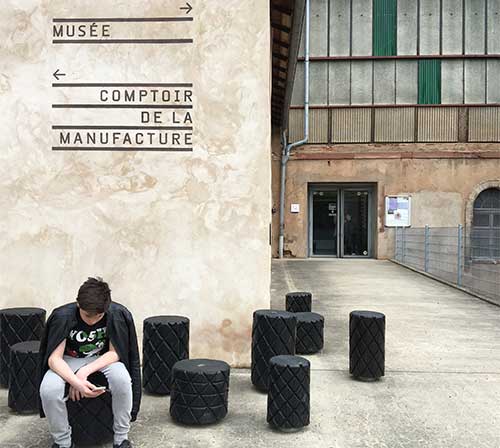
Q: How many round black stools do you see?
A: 10